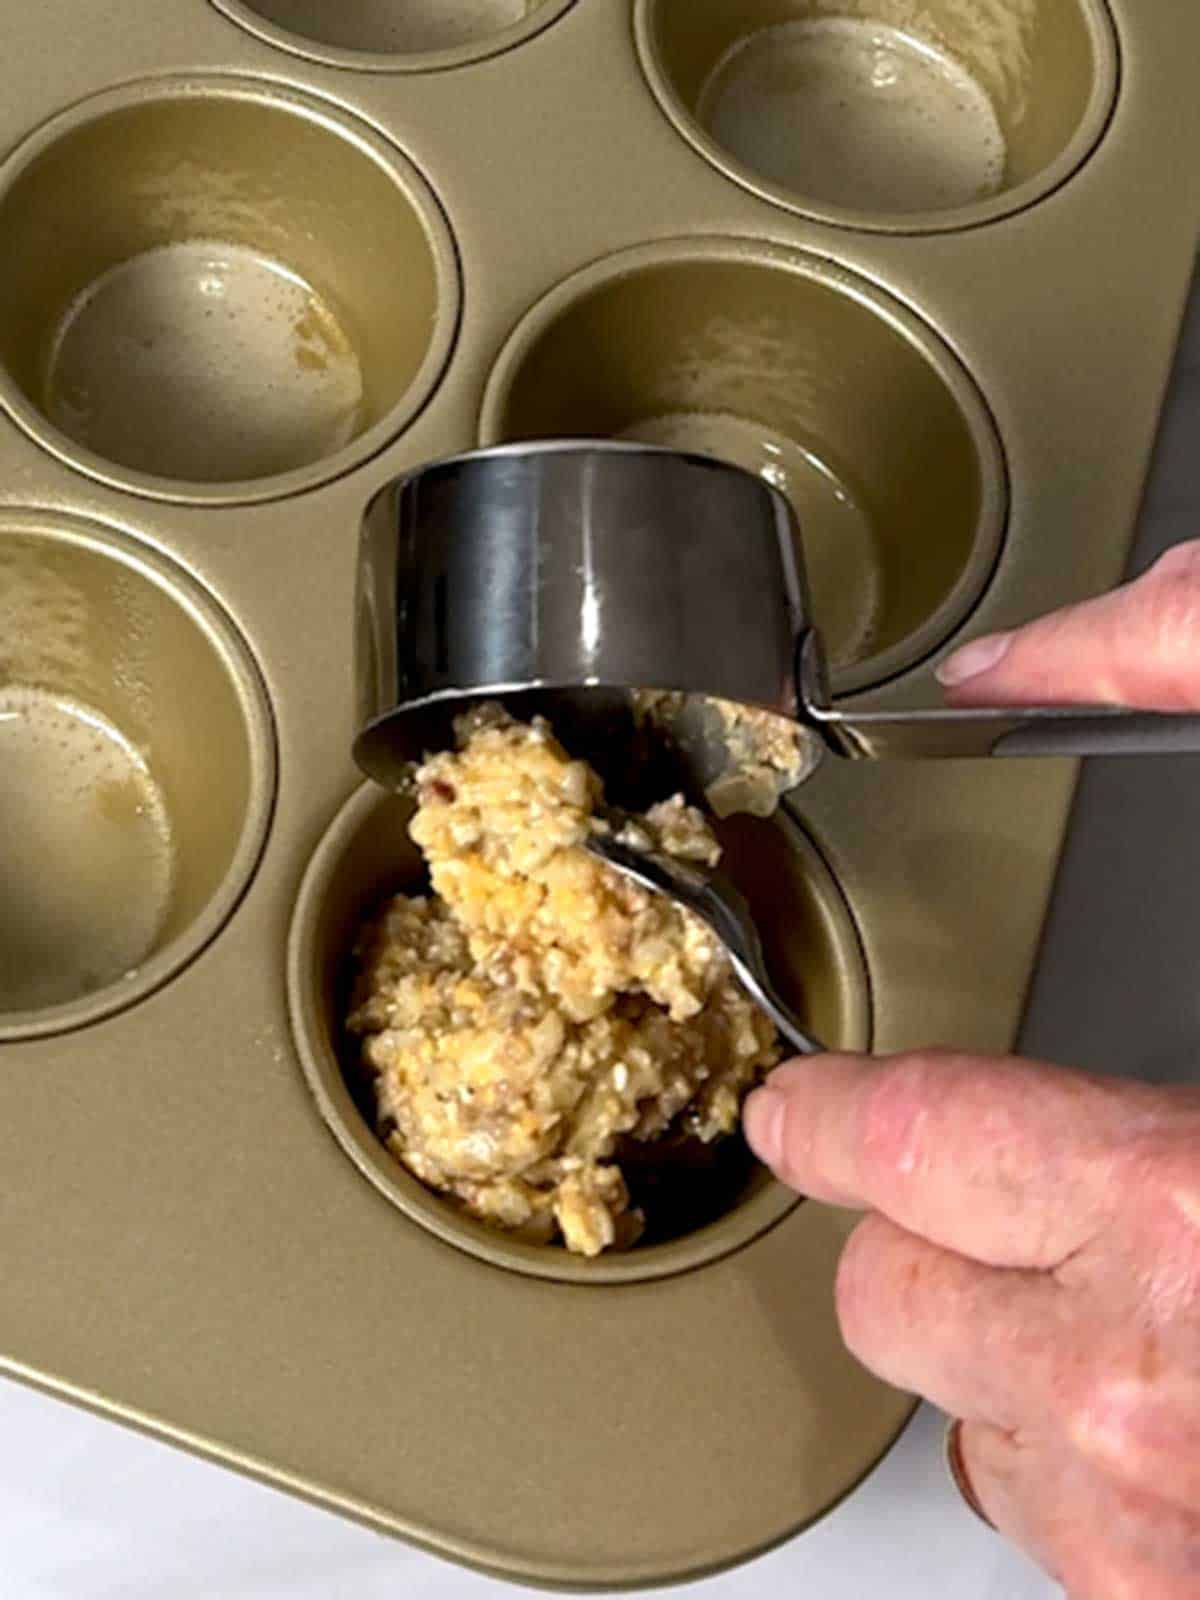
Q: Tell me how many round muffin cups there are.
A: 6